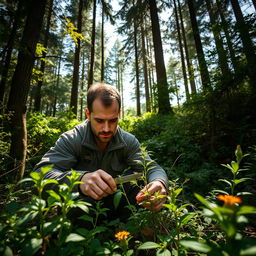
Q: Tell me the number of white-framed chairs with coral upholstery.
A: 0